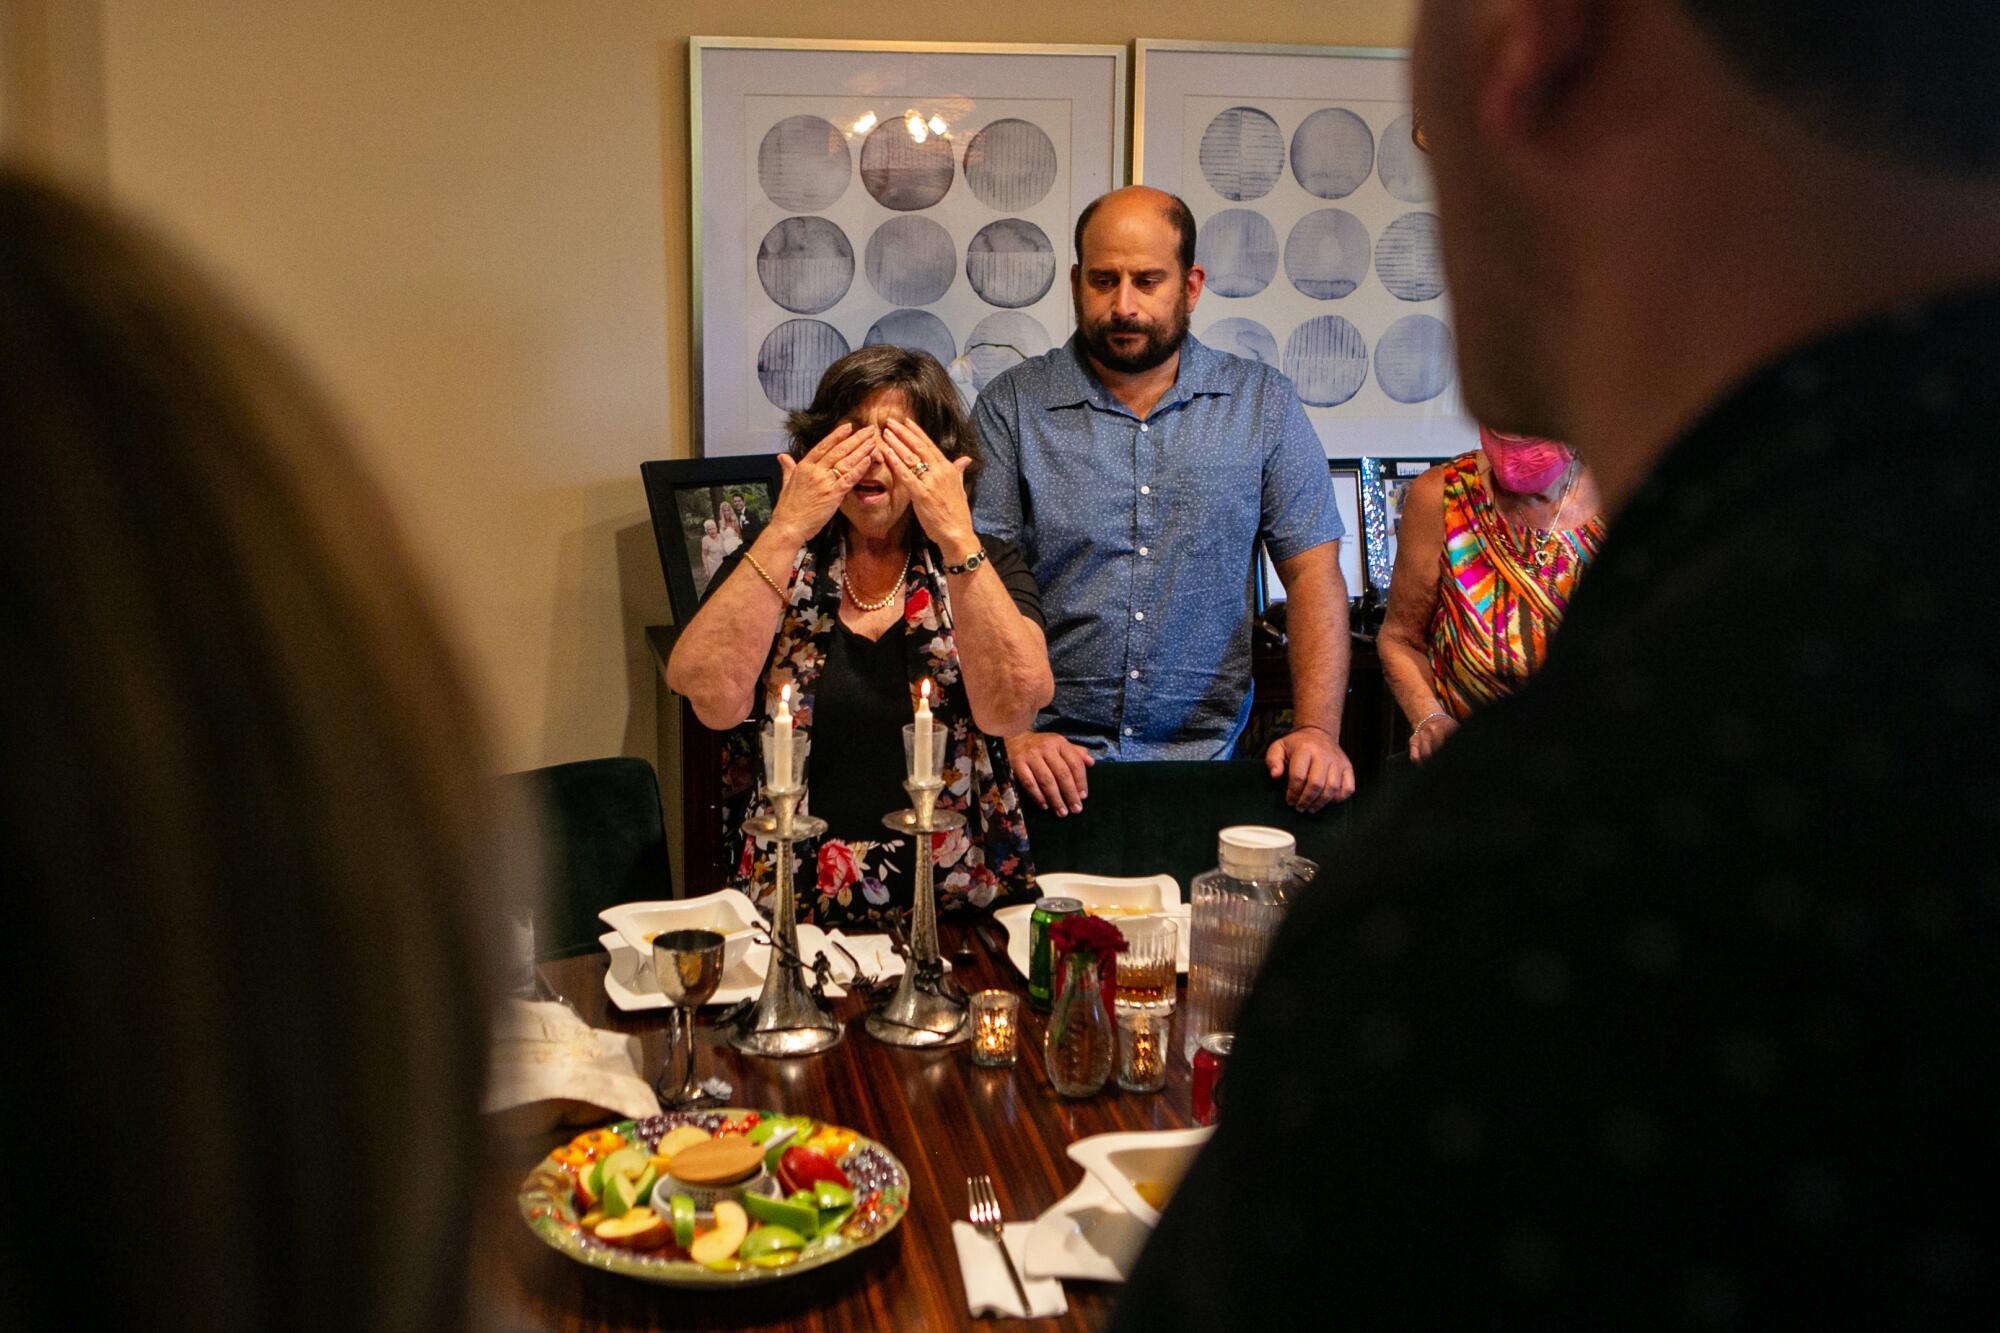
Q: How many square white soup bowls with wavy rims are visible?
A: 3